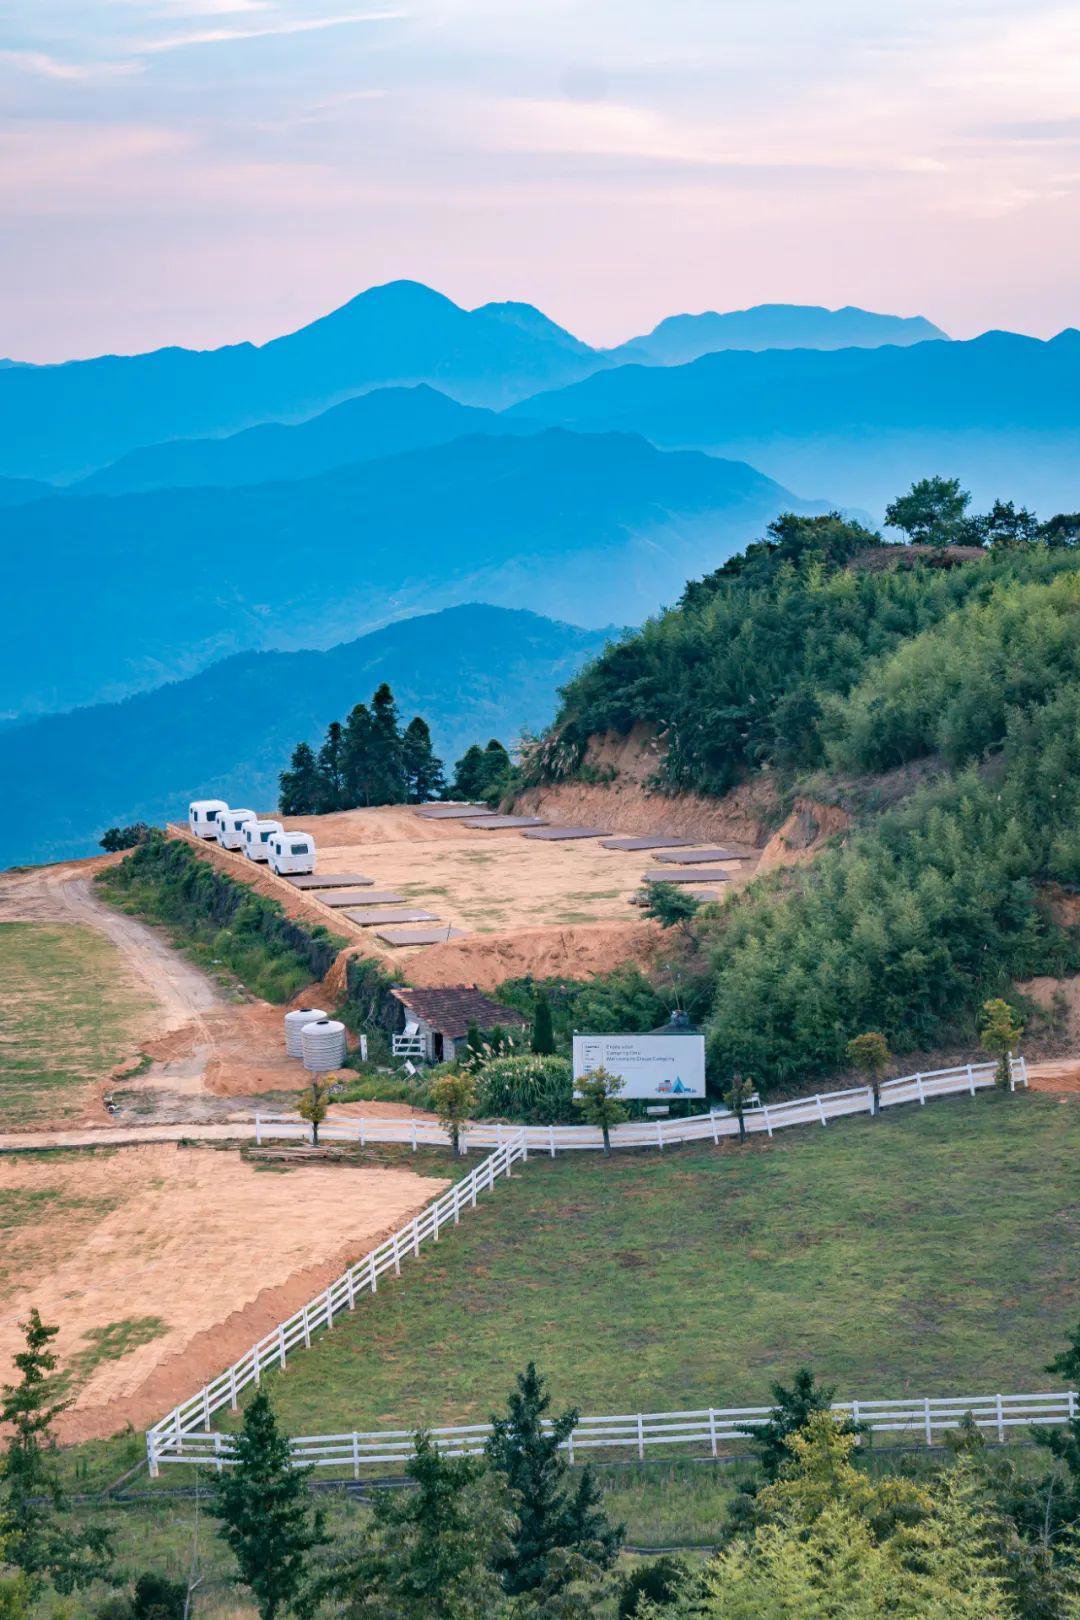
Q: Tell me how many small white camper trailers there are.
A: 4